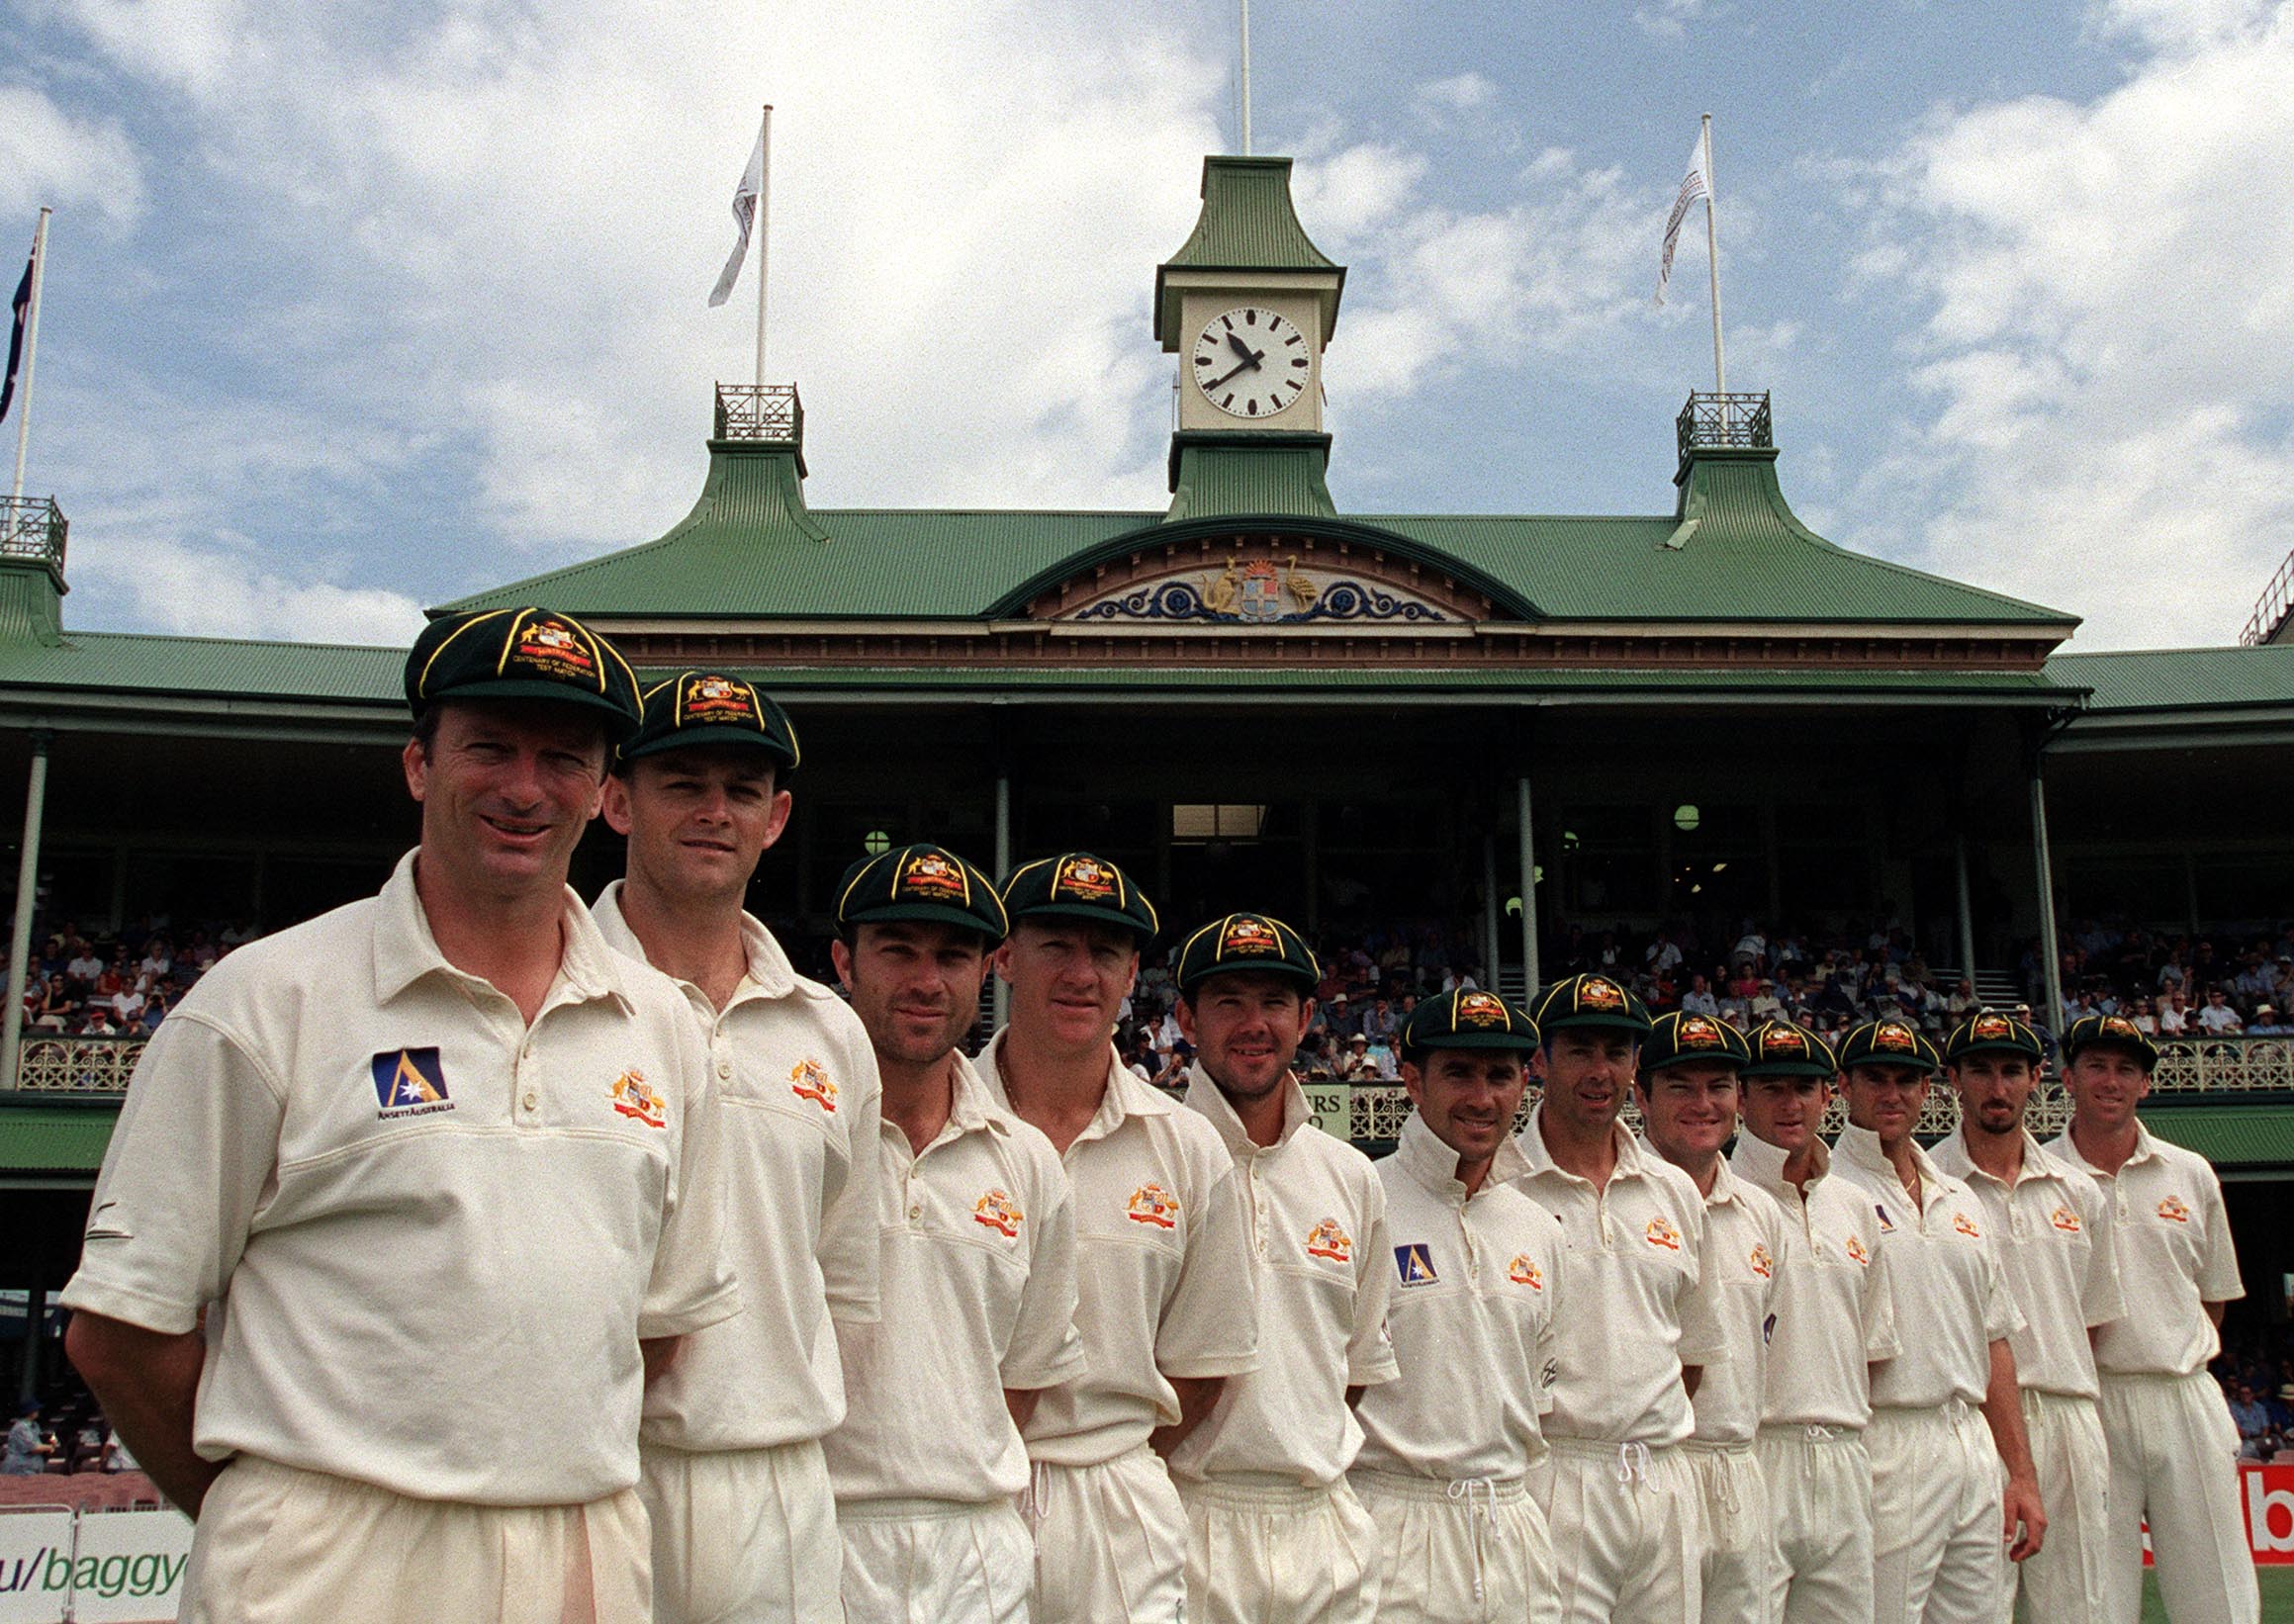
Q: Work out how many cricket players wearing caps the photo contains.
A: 12